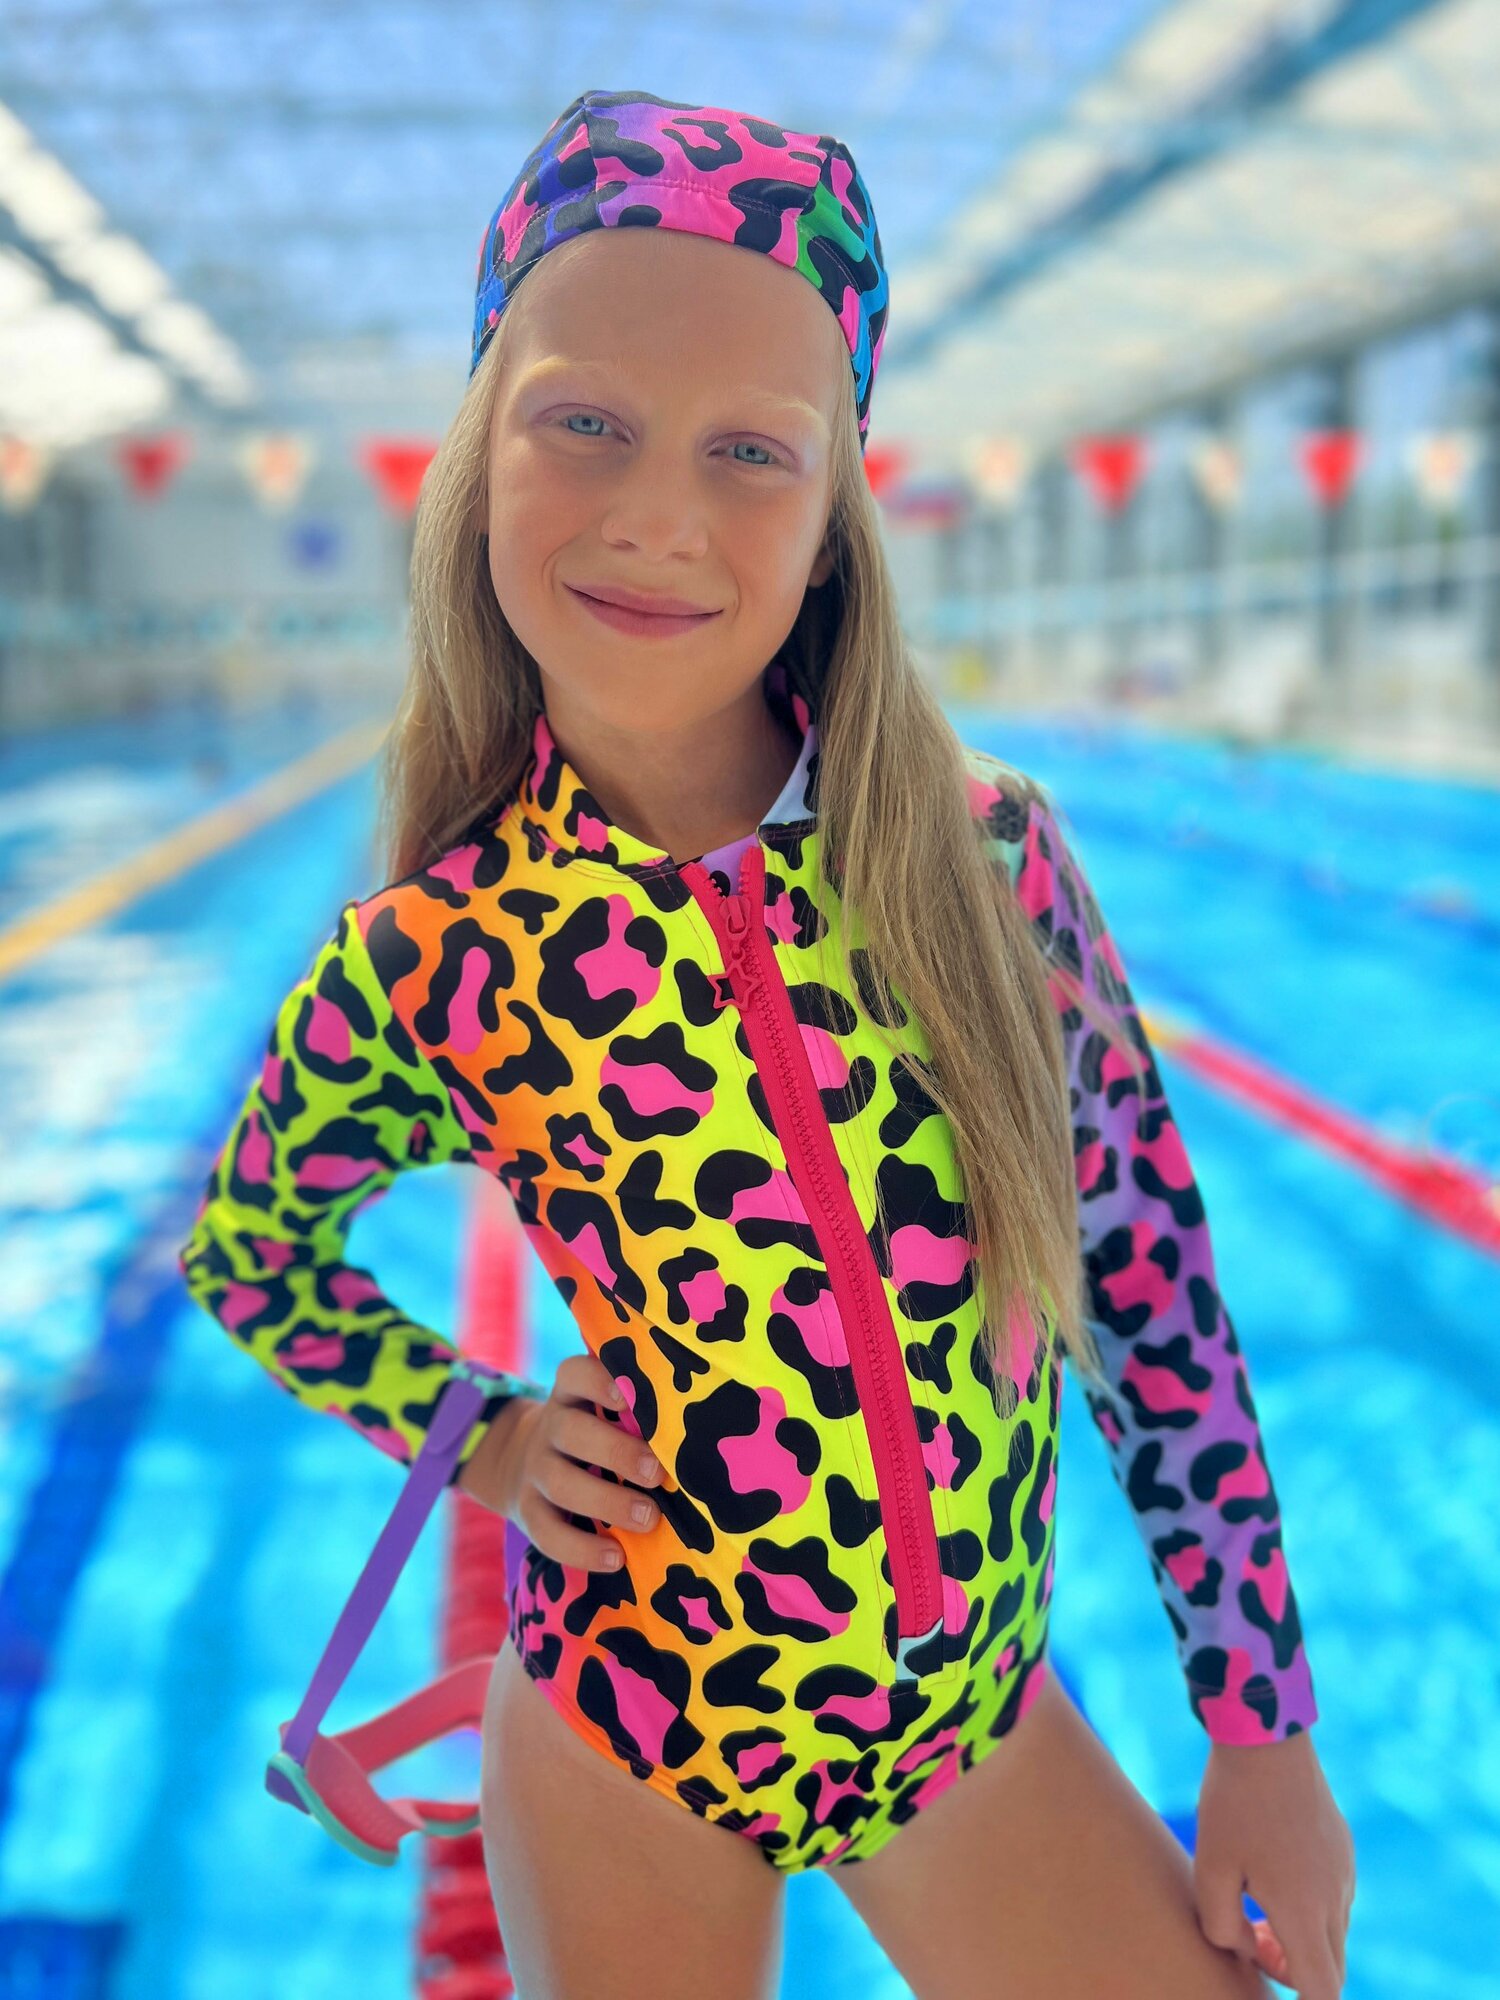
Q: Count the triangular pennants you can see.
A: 10